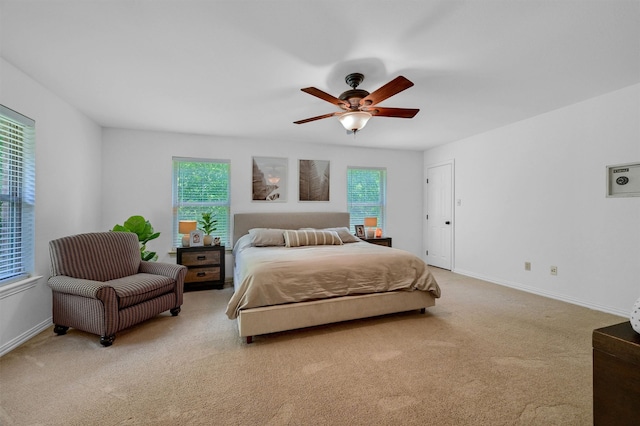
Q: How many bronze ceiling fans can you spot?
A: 1